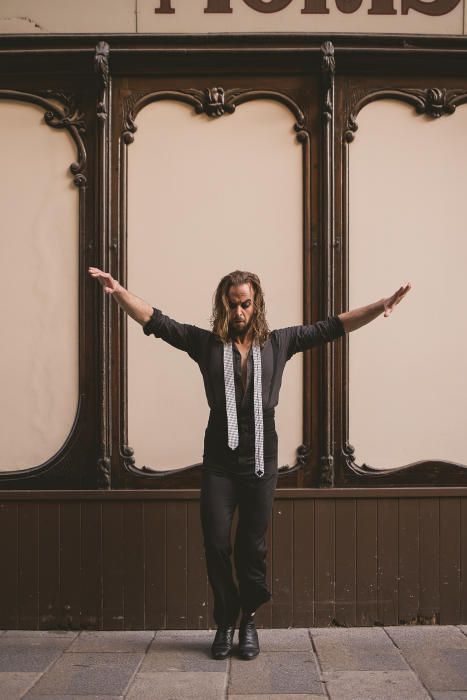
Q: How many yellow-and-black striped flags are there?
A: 0